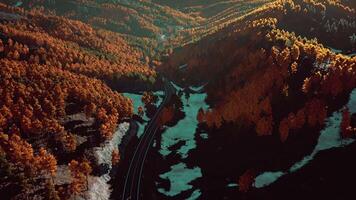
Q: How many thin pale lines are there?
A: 3